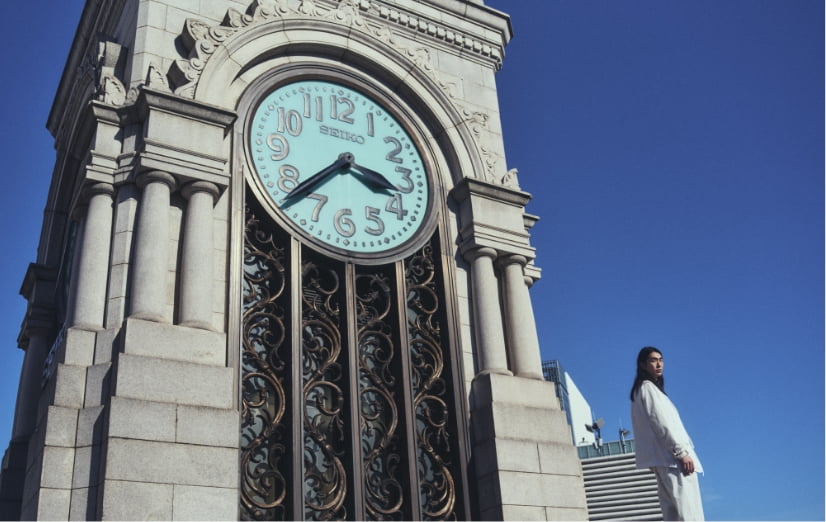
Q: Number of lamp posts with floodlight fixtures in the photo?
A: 2